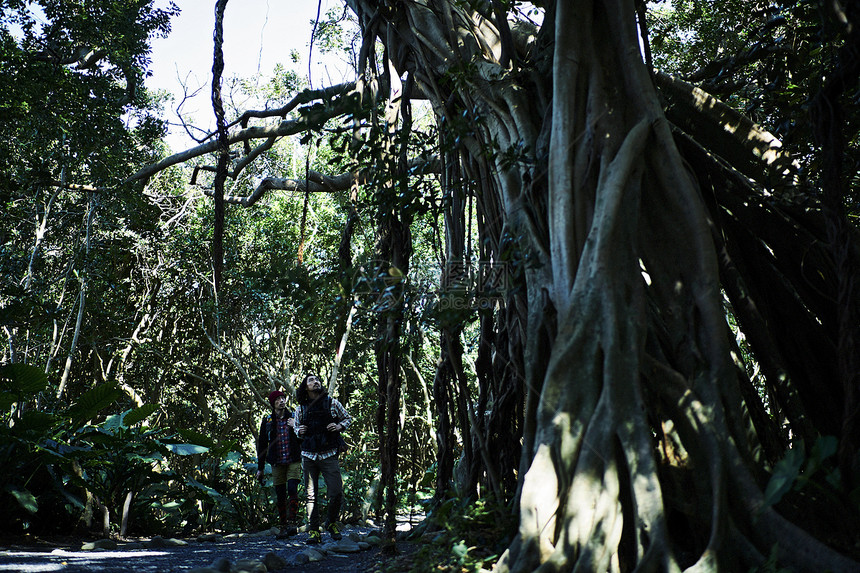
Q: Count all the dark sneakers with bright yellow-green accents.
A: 2